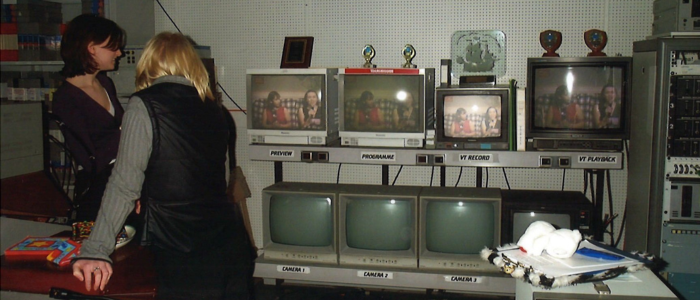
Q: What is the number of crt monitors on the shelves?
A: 8